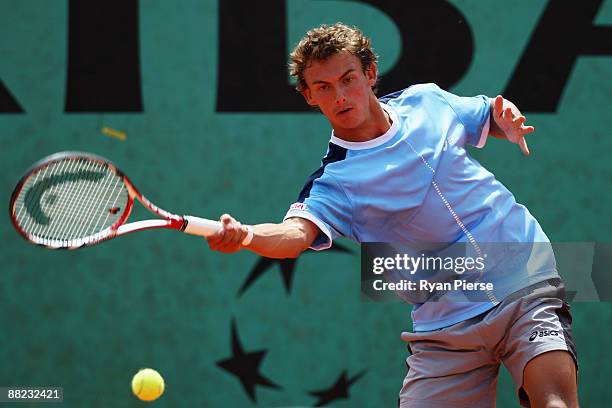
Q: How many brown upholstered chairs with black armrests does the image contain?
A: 0